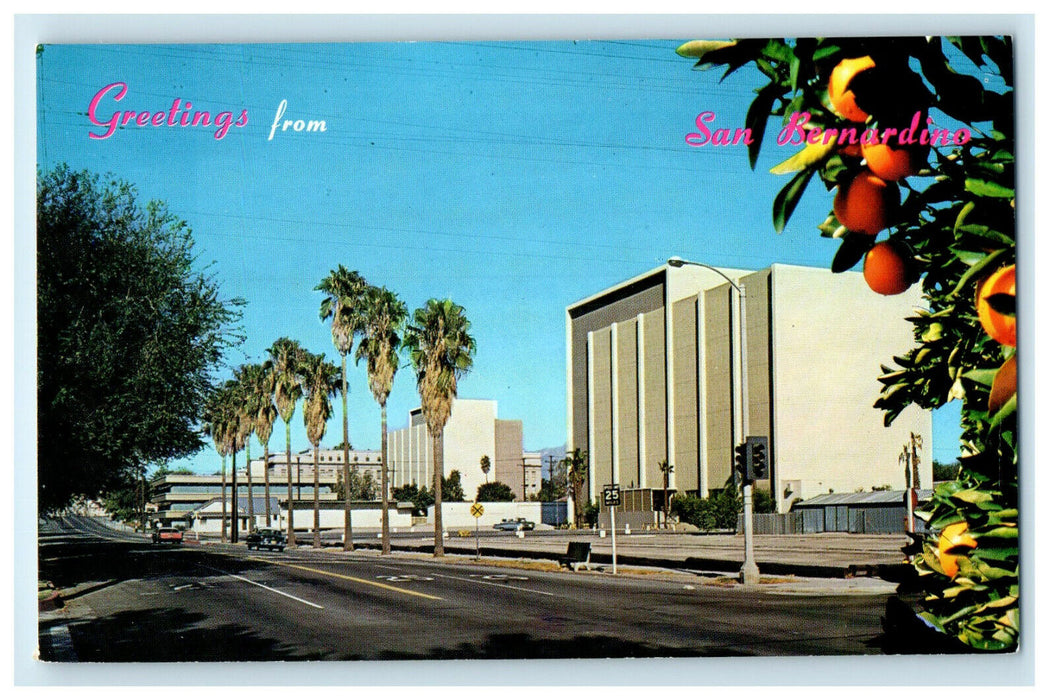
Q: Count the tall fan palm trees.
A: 9